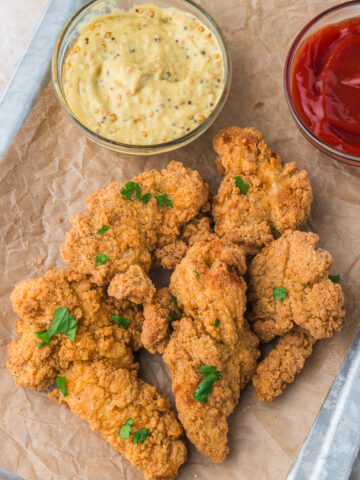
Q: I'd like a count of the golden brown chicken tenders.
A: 6